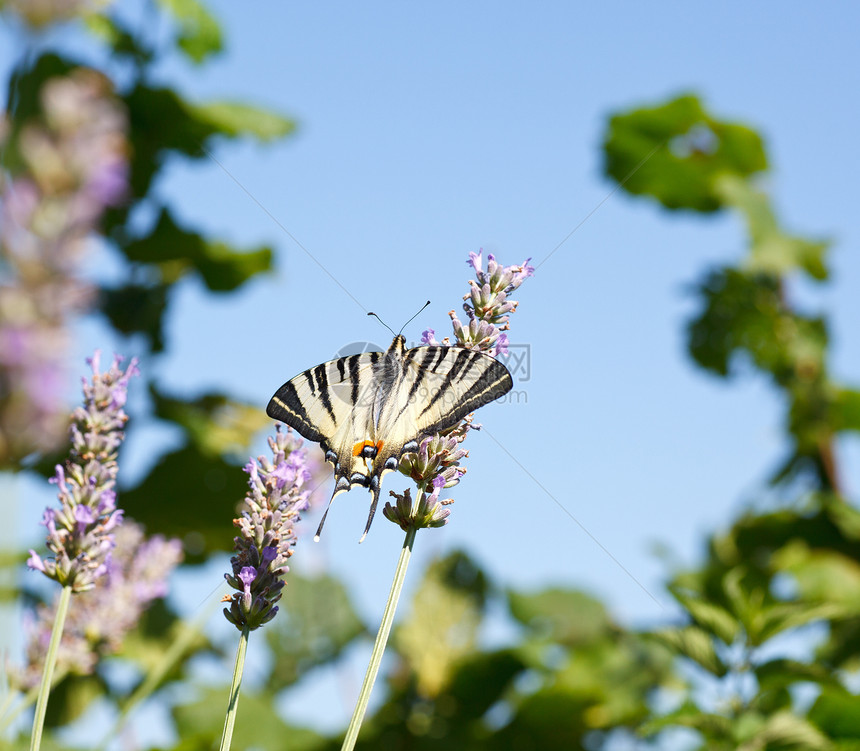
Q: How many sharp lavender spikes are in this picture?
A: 3